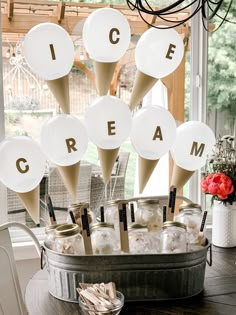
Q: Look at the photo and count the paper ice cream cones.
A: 8